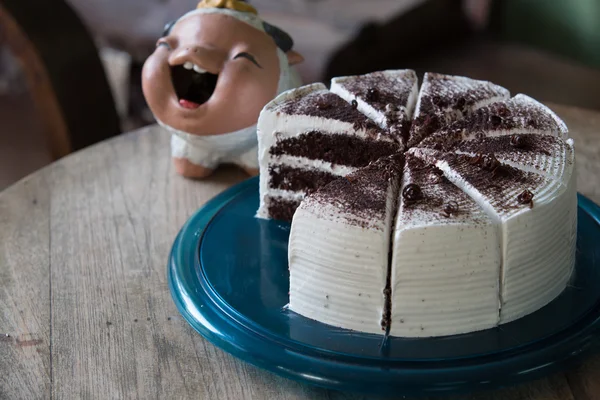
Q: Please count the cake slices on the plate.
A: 8